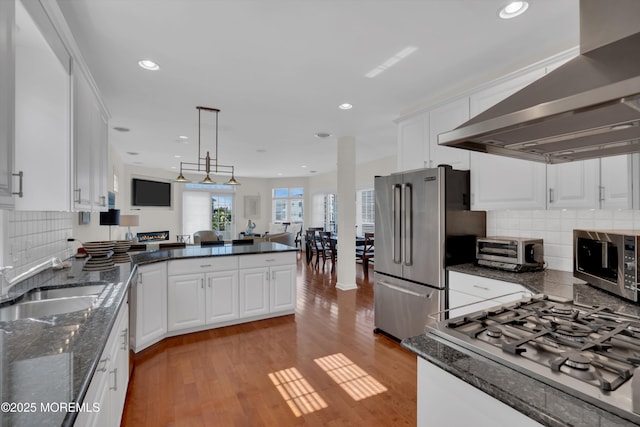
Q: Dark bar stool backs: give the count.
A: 4